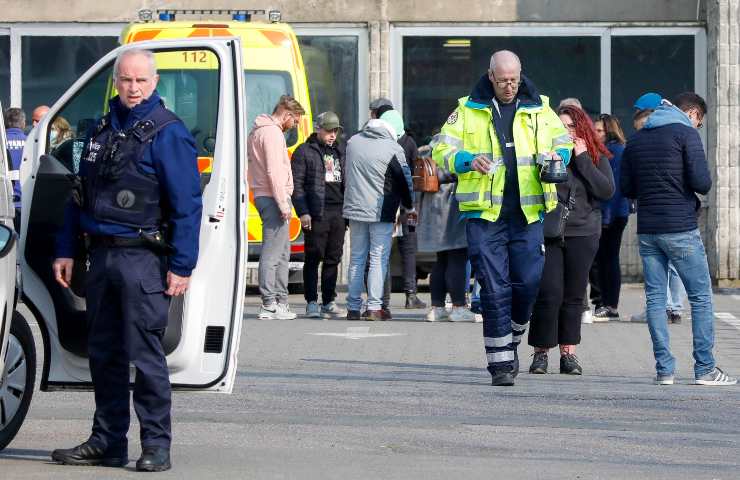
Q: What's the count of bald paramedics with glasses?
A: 1